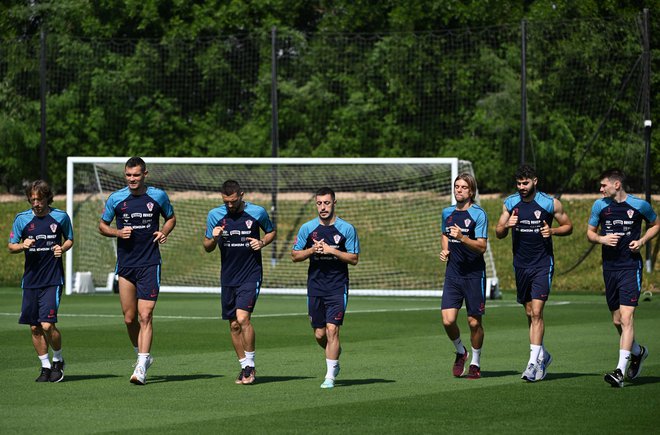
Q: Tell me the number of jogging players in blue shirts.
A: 7